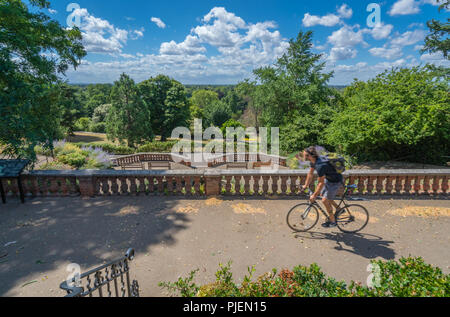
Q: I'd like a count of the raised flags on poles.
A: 0